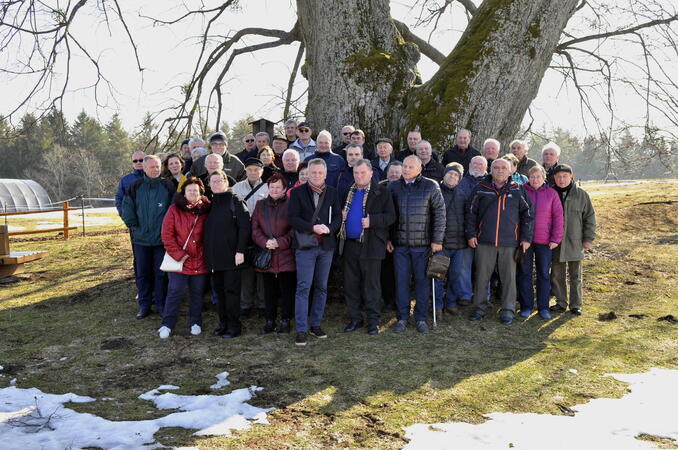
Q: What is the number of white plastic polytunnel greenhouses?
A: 1